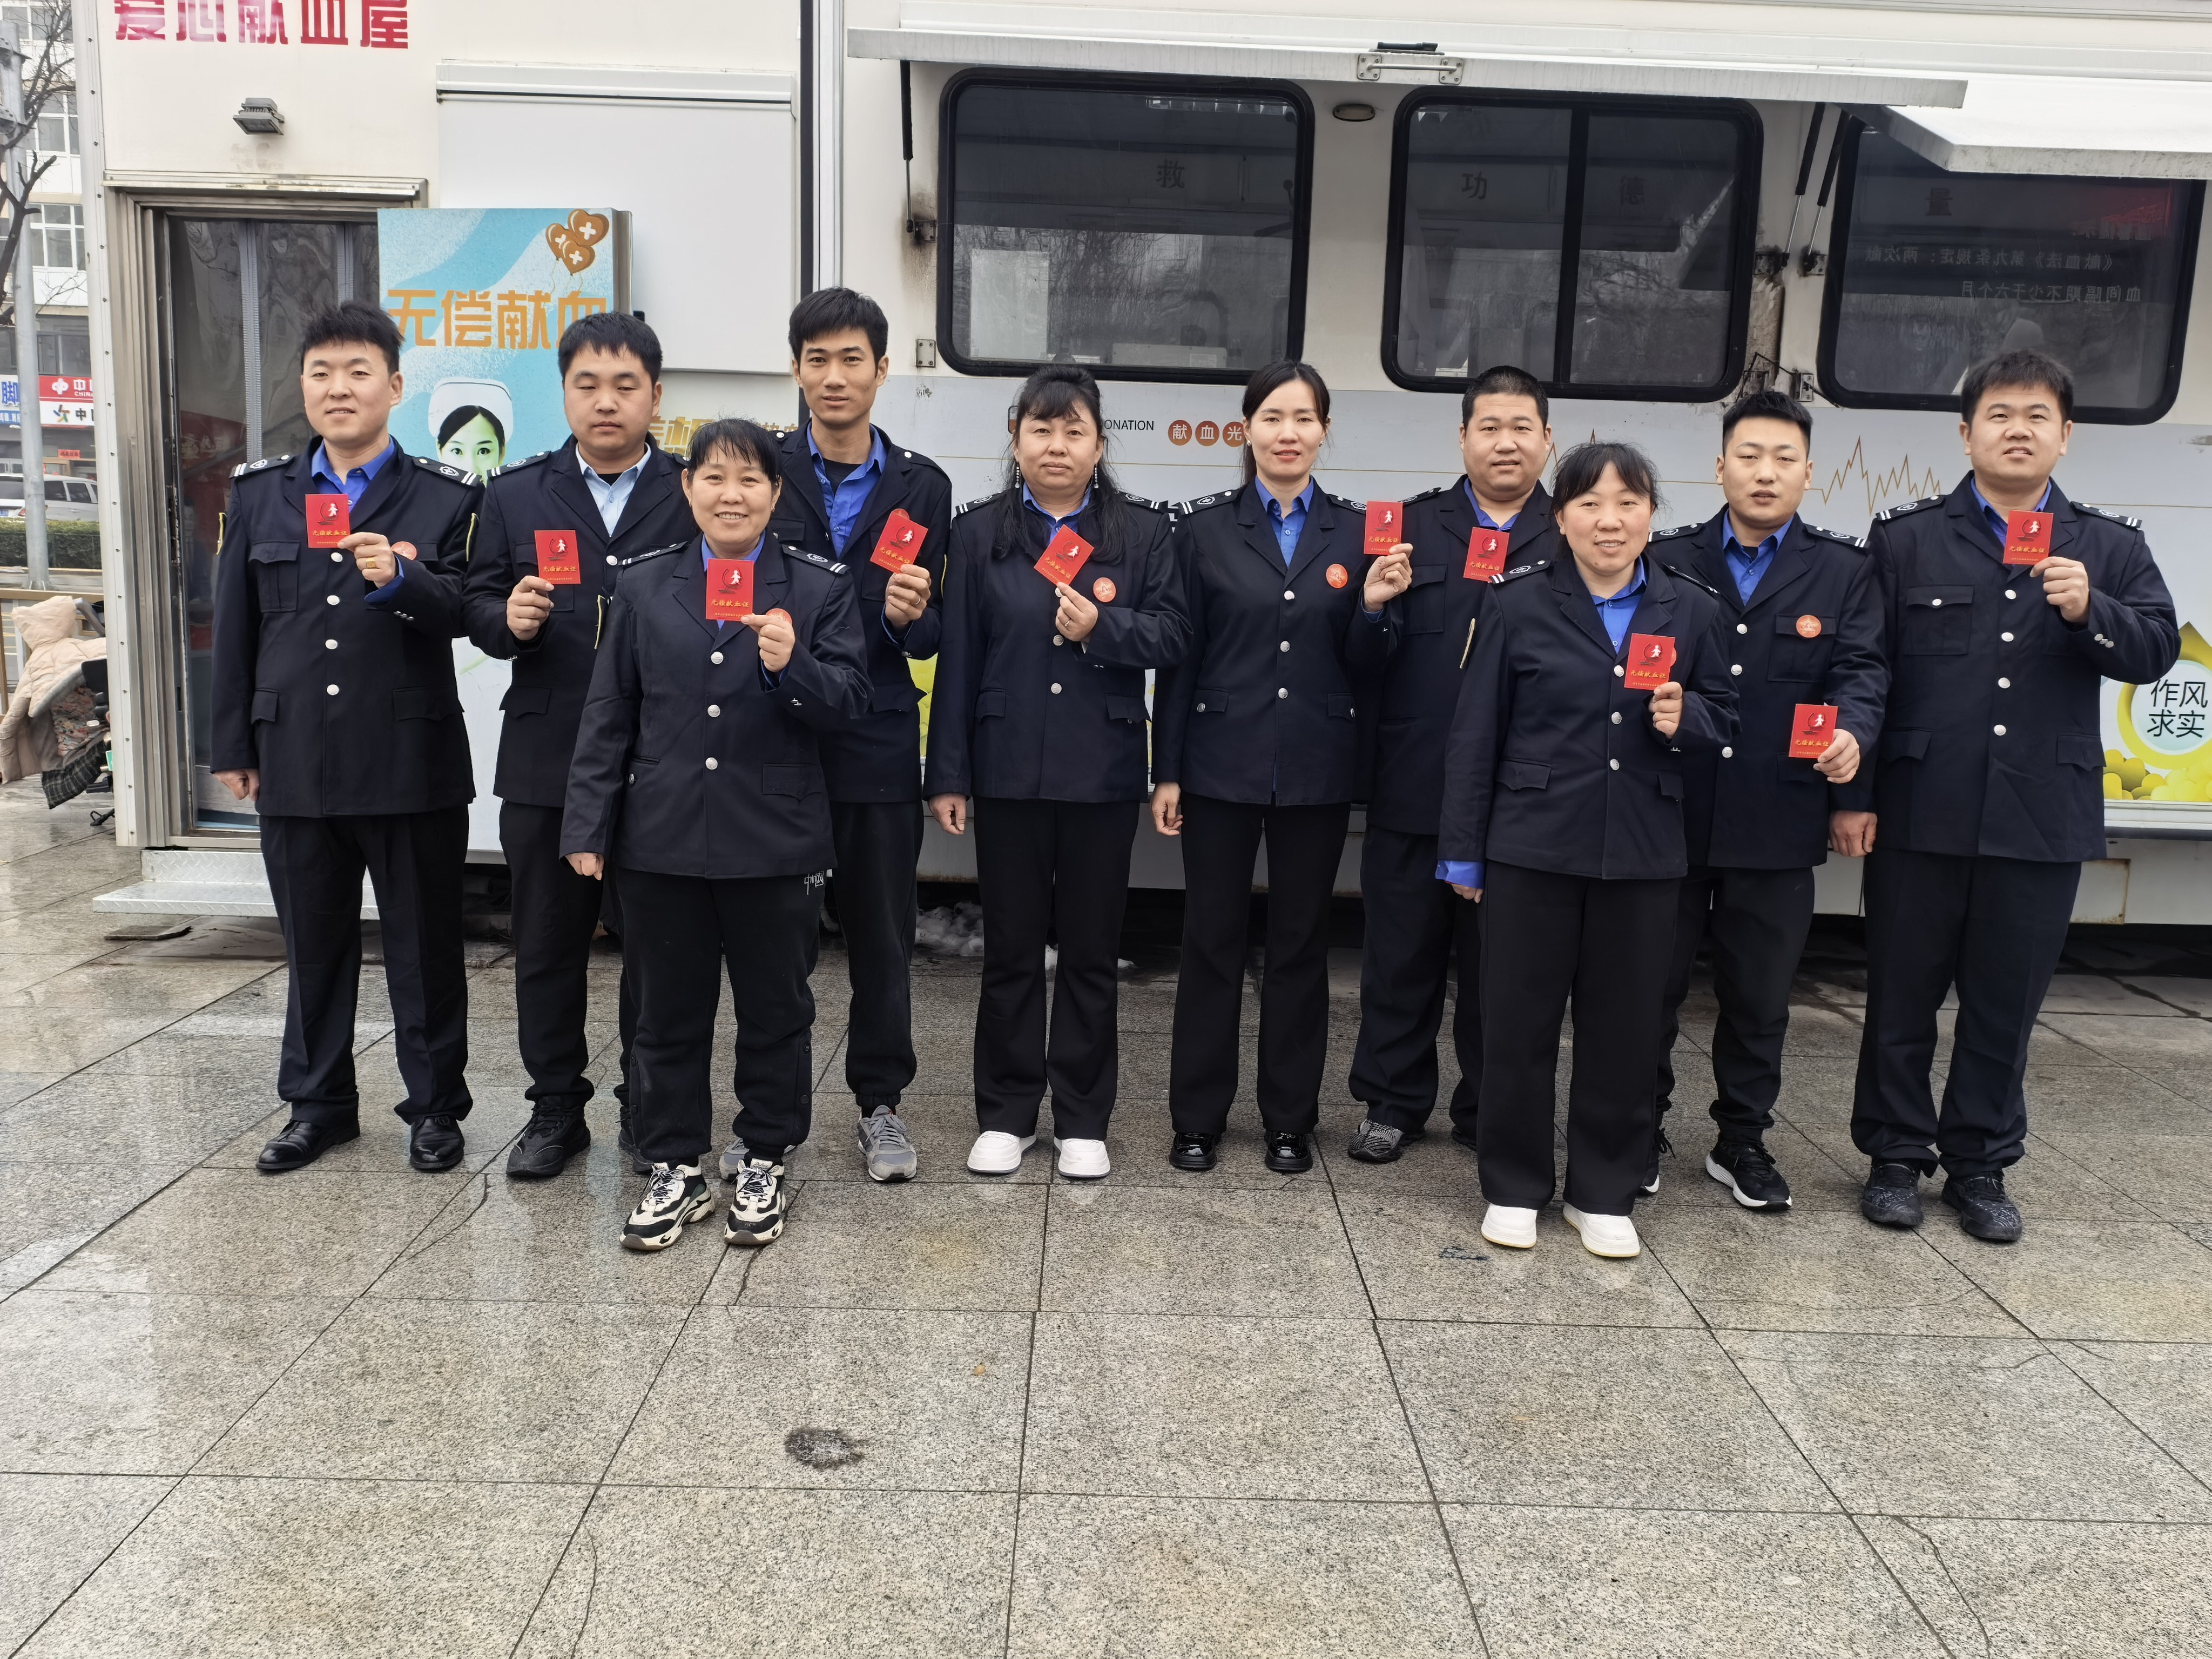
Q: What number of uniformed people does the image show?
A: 10